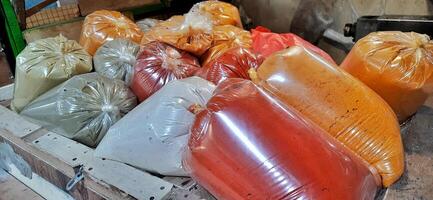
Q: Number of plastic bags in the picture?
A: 15